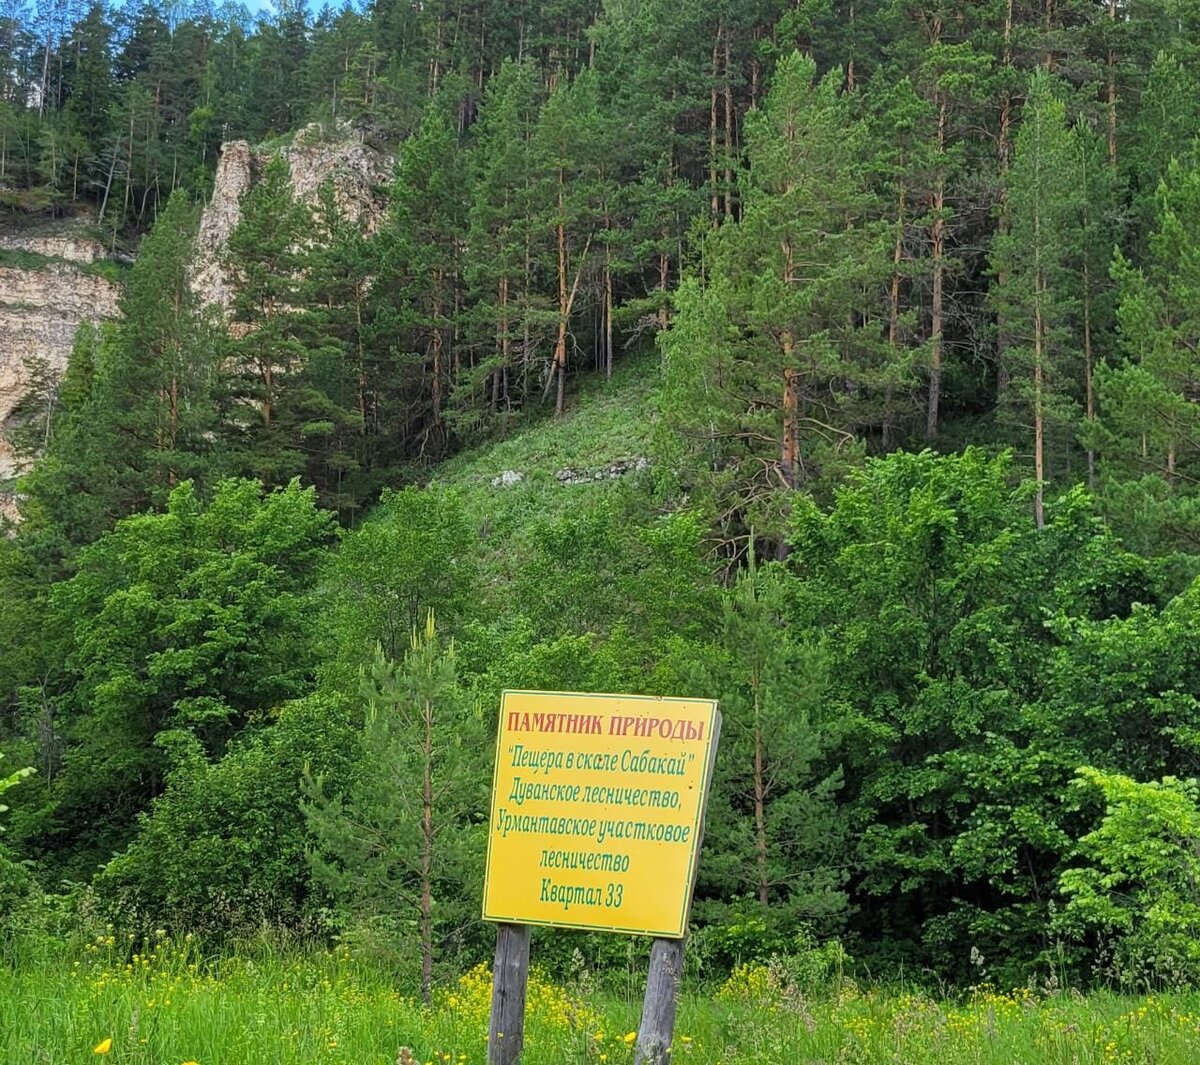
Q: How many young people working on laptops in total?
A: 0